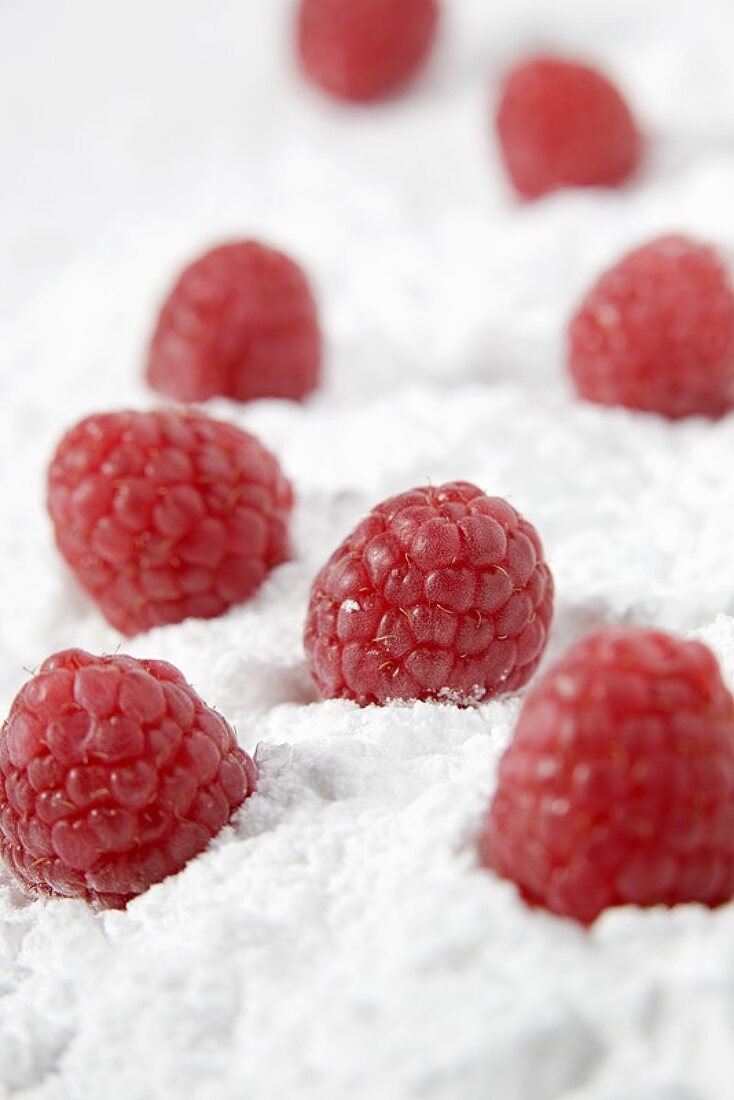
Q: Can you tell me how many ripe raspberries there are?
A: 8